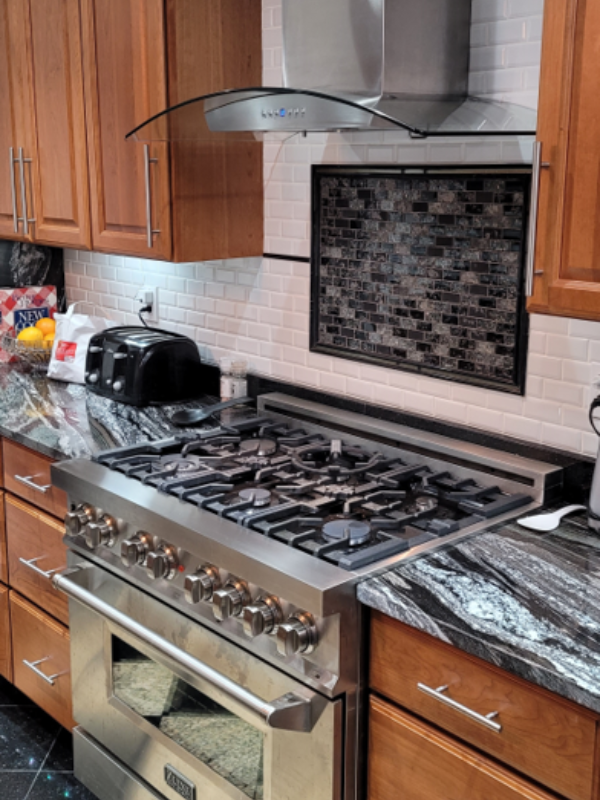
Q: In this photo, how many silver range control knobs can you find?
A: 8